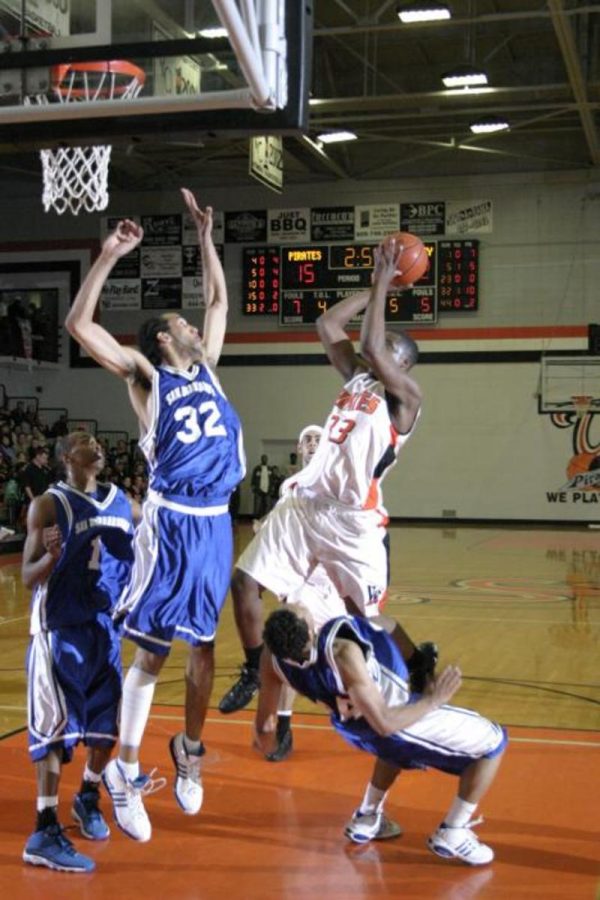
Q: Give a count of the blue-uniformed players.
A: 3